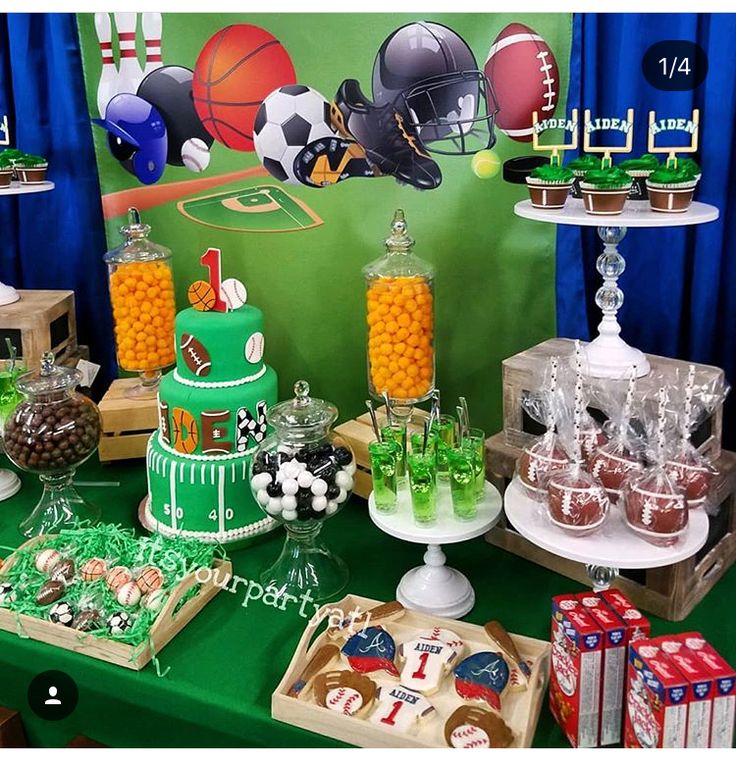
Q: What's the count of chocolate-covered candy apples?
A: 6